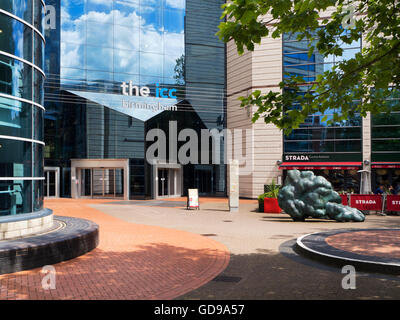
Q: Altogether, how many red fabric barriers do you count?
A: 3